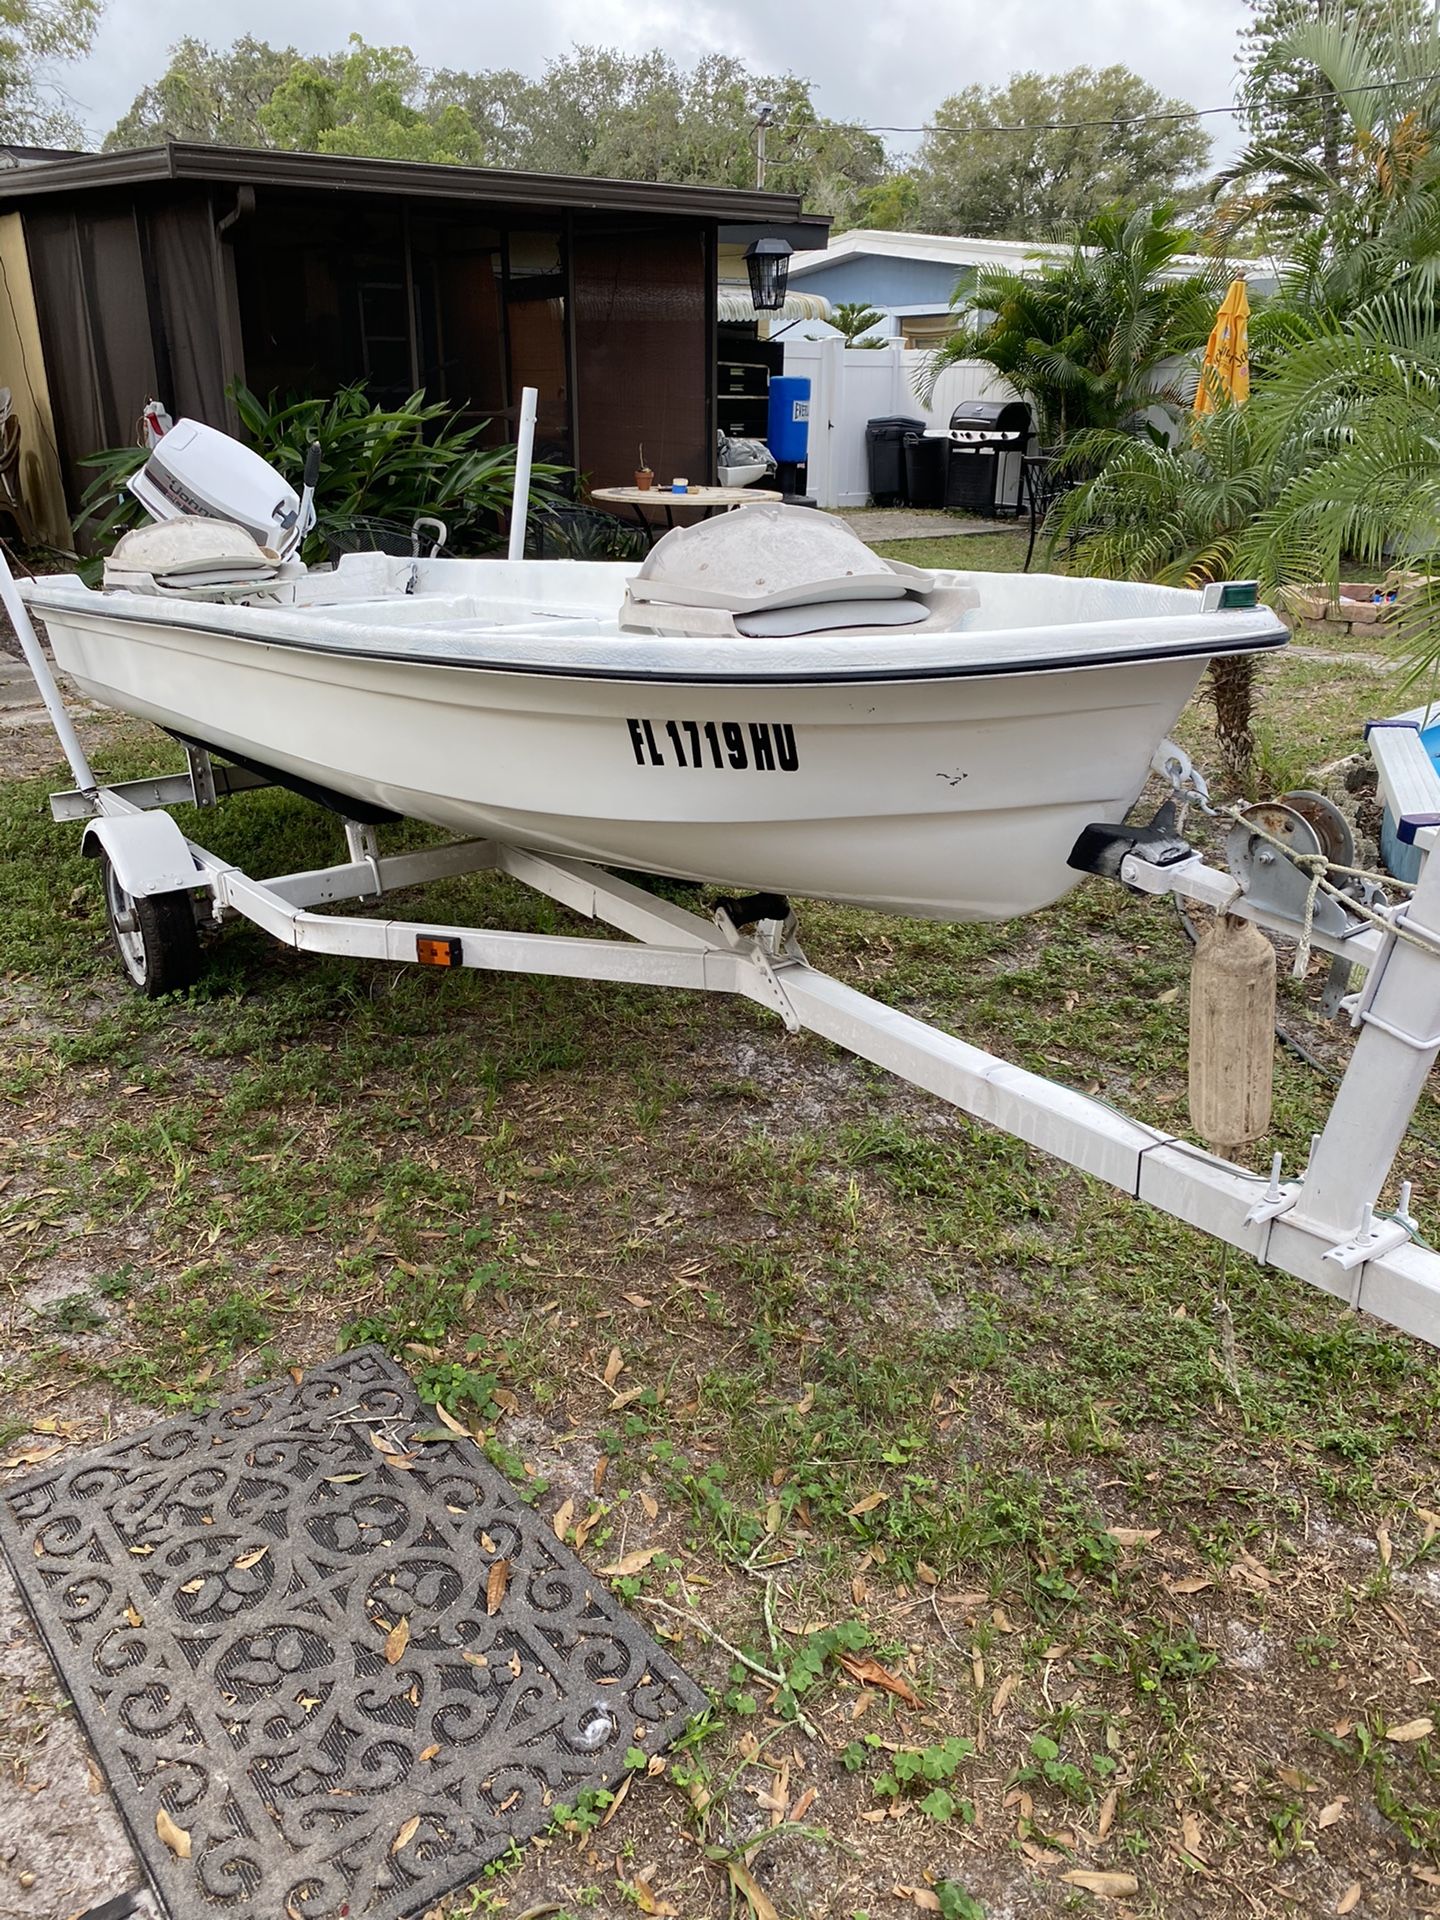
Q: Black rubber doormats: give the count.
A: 1